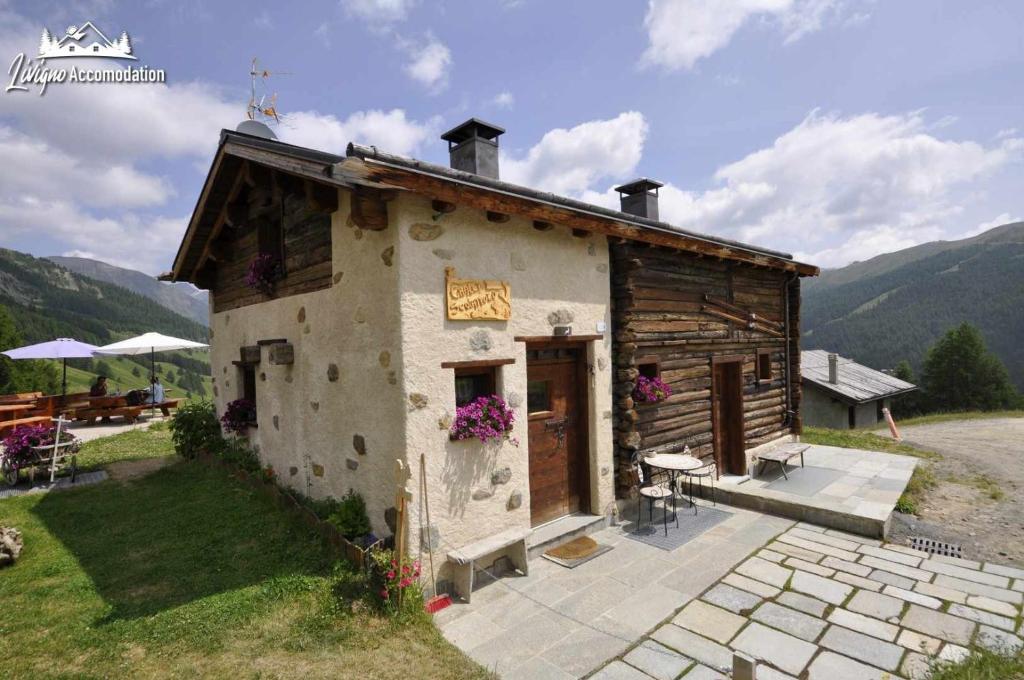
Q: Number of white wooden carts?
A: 1